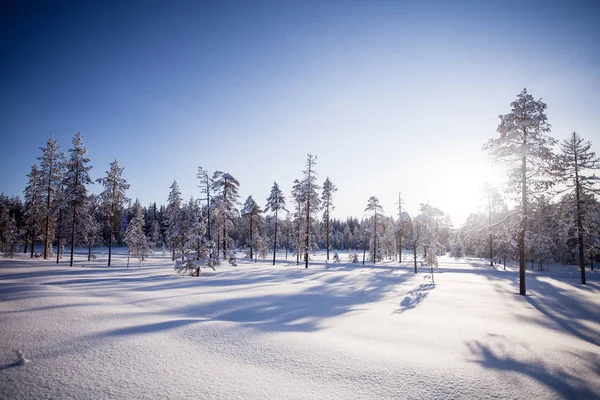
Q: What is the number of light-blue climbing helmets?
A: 0